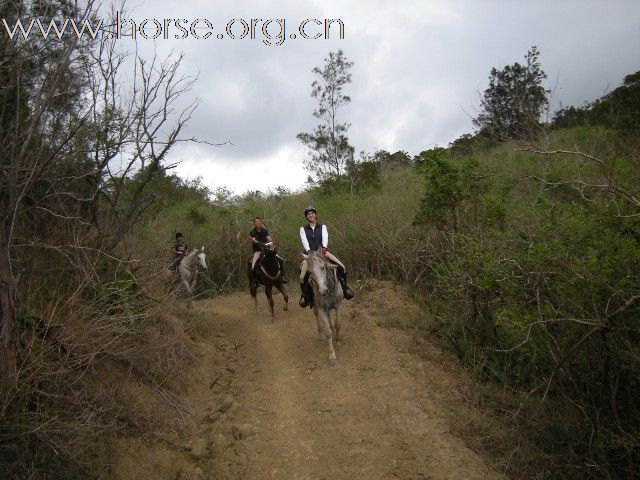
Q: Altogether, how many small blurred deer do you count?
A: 0